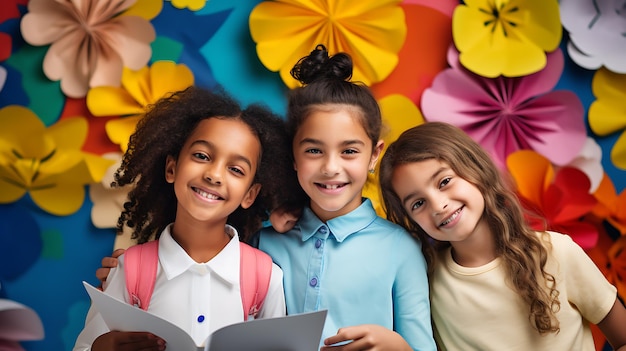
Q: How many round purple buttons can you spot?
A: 3